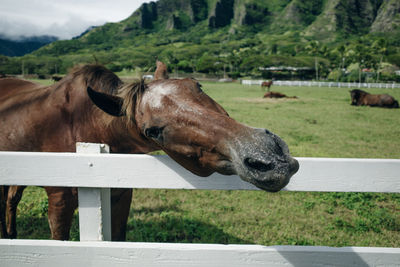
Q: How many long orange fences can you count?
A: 0